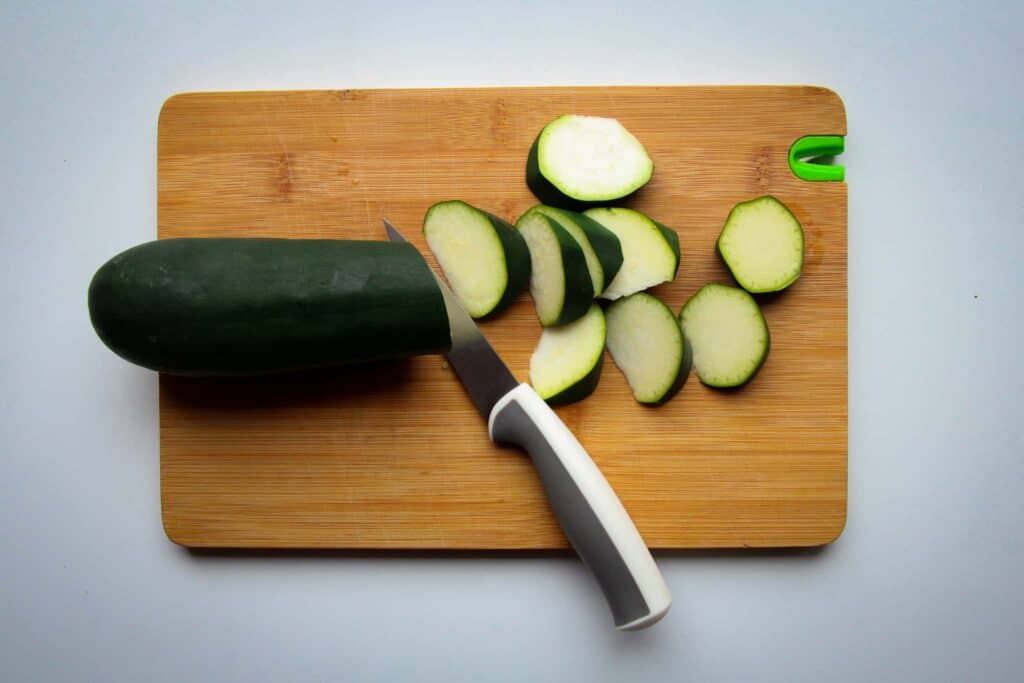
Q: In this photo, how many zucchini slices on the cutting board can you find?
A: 9